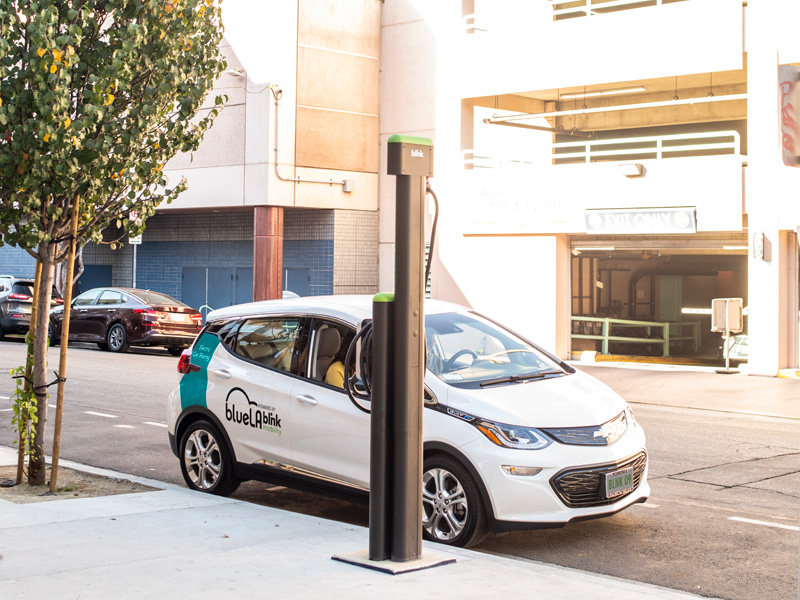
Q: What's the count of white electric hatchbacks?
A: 1